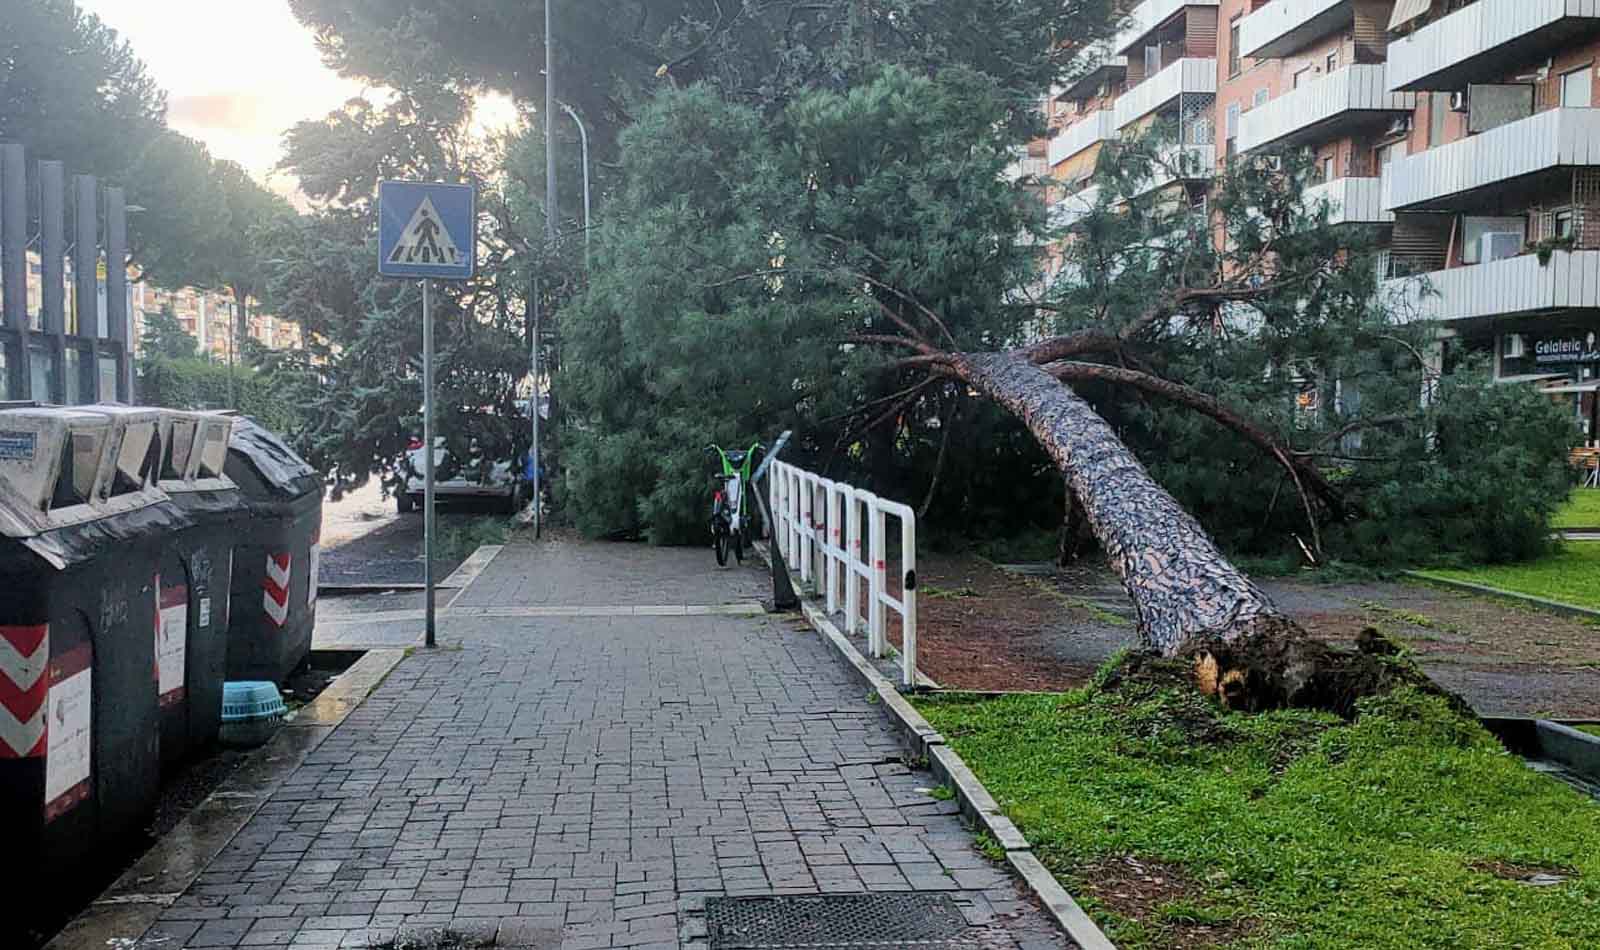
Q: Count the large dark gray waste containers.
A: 3